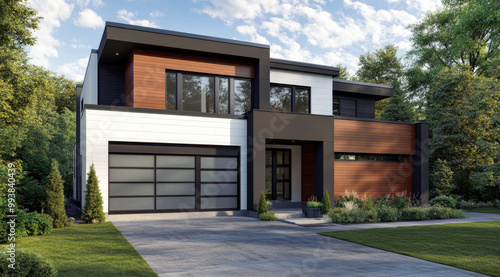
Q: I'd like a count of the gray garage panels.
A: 12